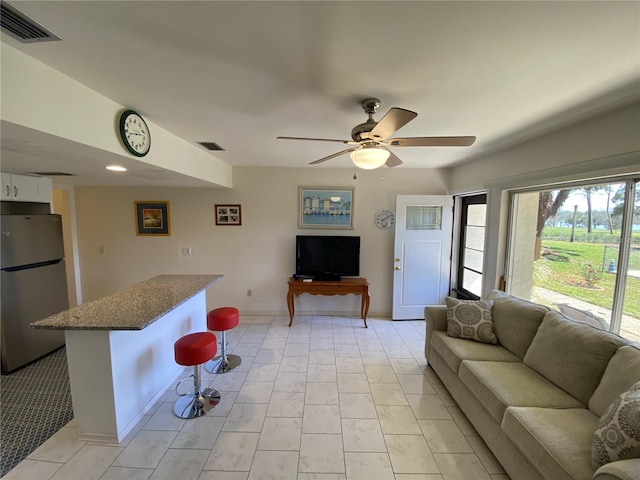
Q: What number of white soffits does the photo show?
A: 1